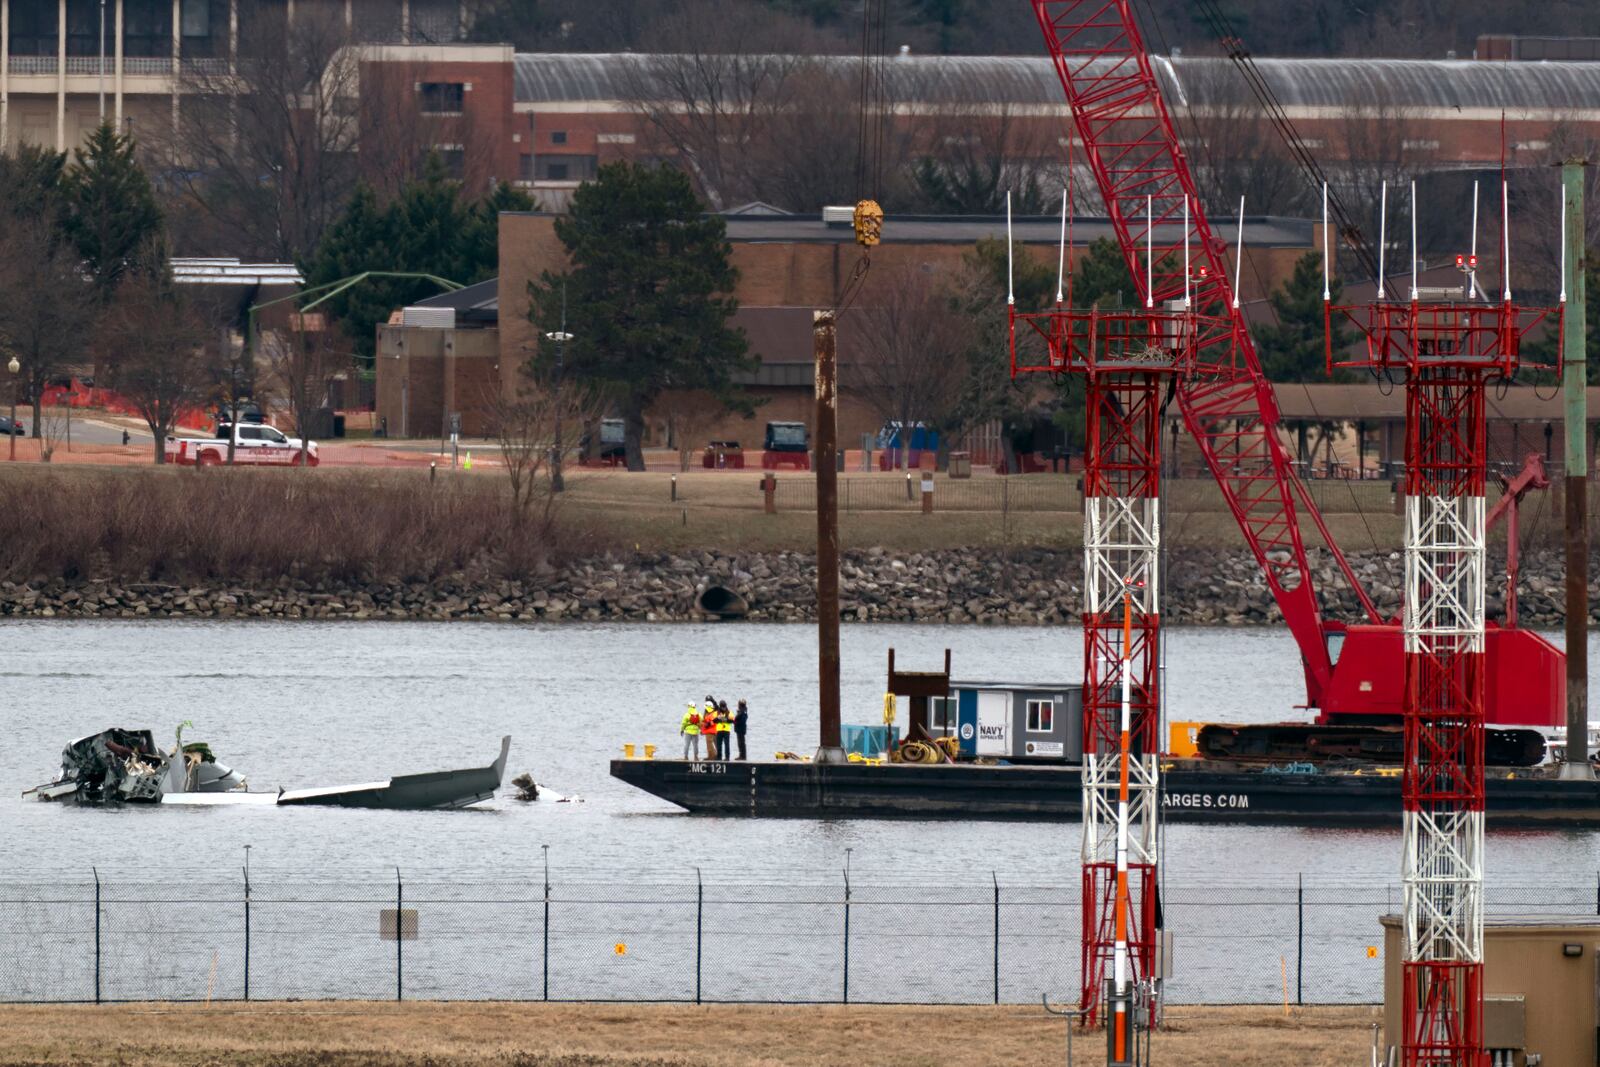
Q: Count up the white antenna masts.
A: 11